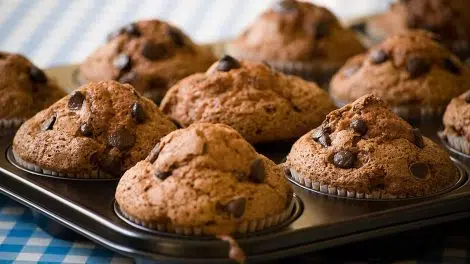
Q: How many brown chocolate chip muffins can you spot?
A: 10